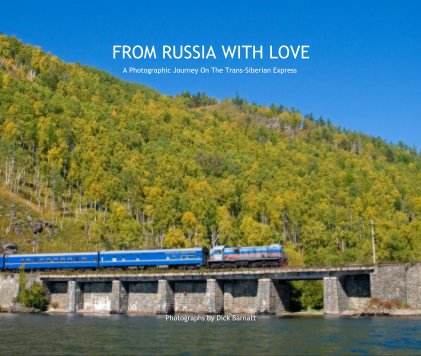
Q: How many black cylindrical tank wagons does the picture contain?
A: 0